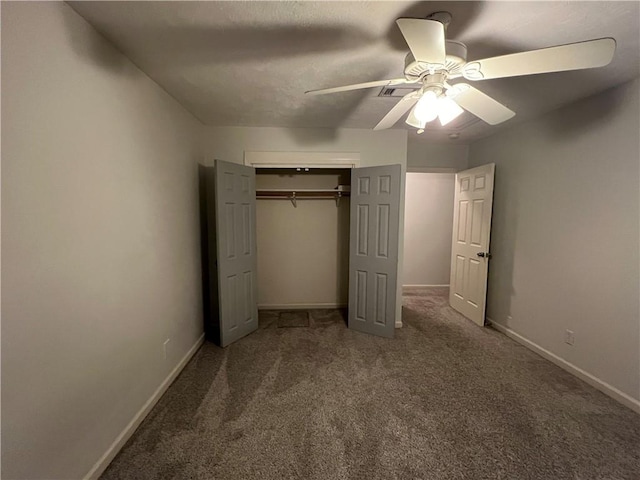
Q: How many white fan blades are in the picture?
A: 5